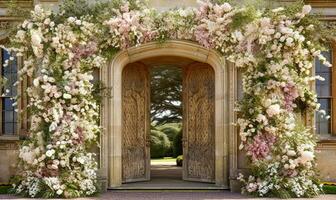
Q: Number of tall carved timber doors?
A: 2